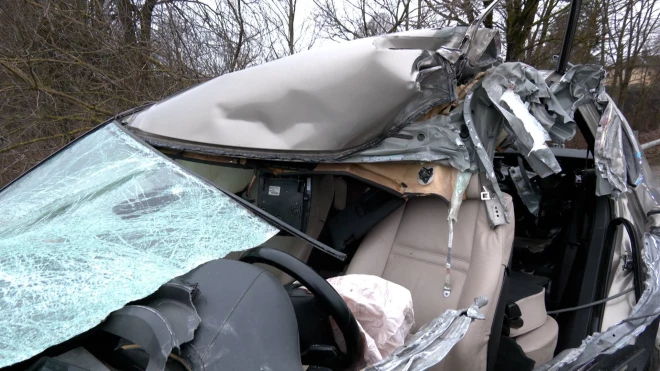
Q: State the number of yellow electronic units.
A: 0